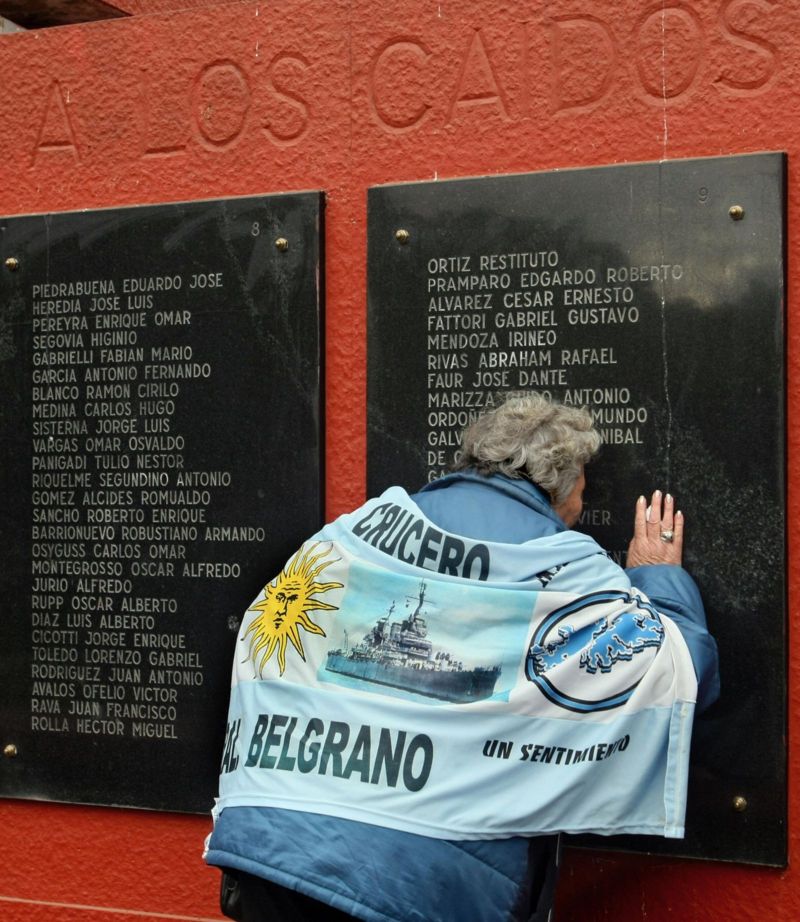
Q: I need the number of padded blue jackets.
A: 1